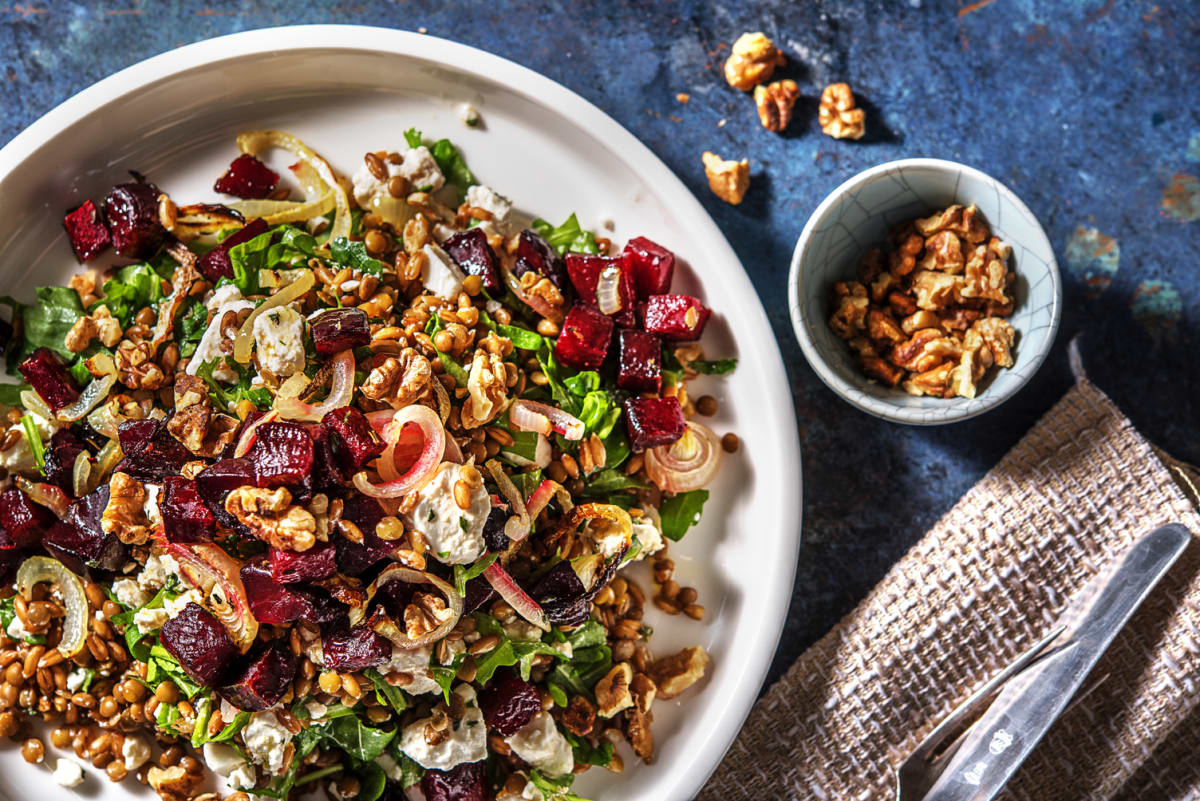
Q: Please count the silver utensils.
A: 2